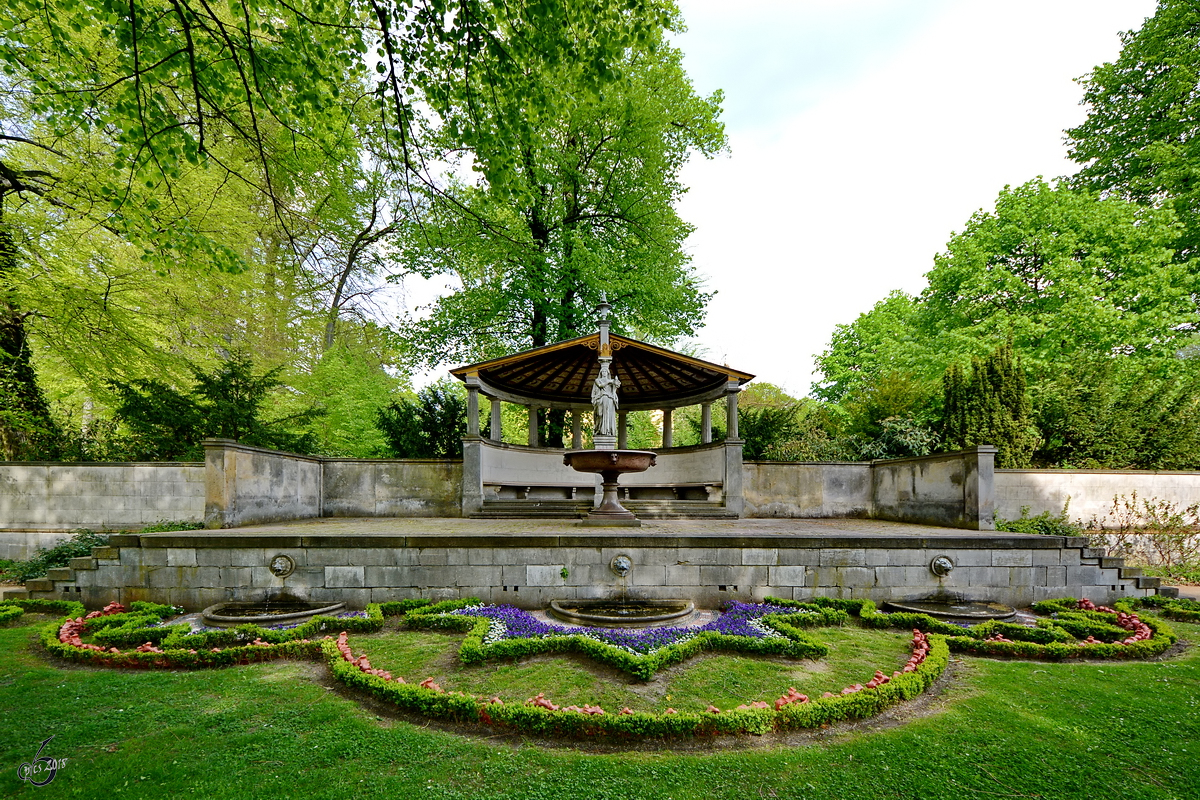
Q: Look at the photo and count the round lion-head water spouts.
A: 3